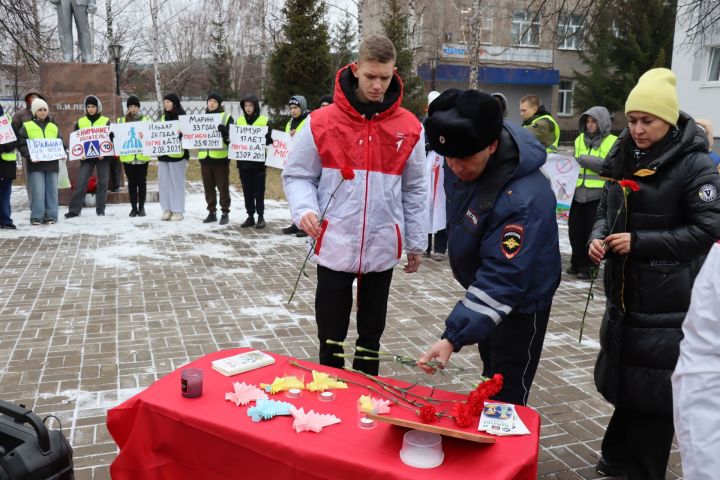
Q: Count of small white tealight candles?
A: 3